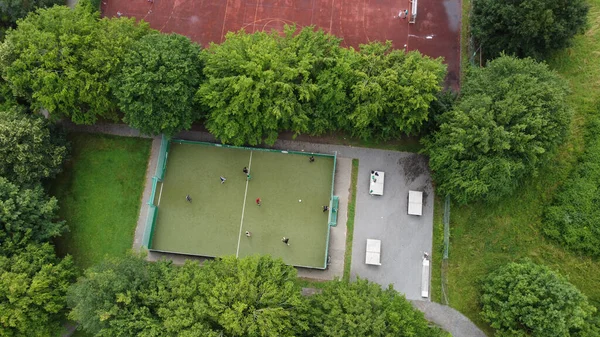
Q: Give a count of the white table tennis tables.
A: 3